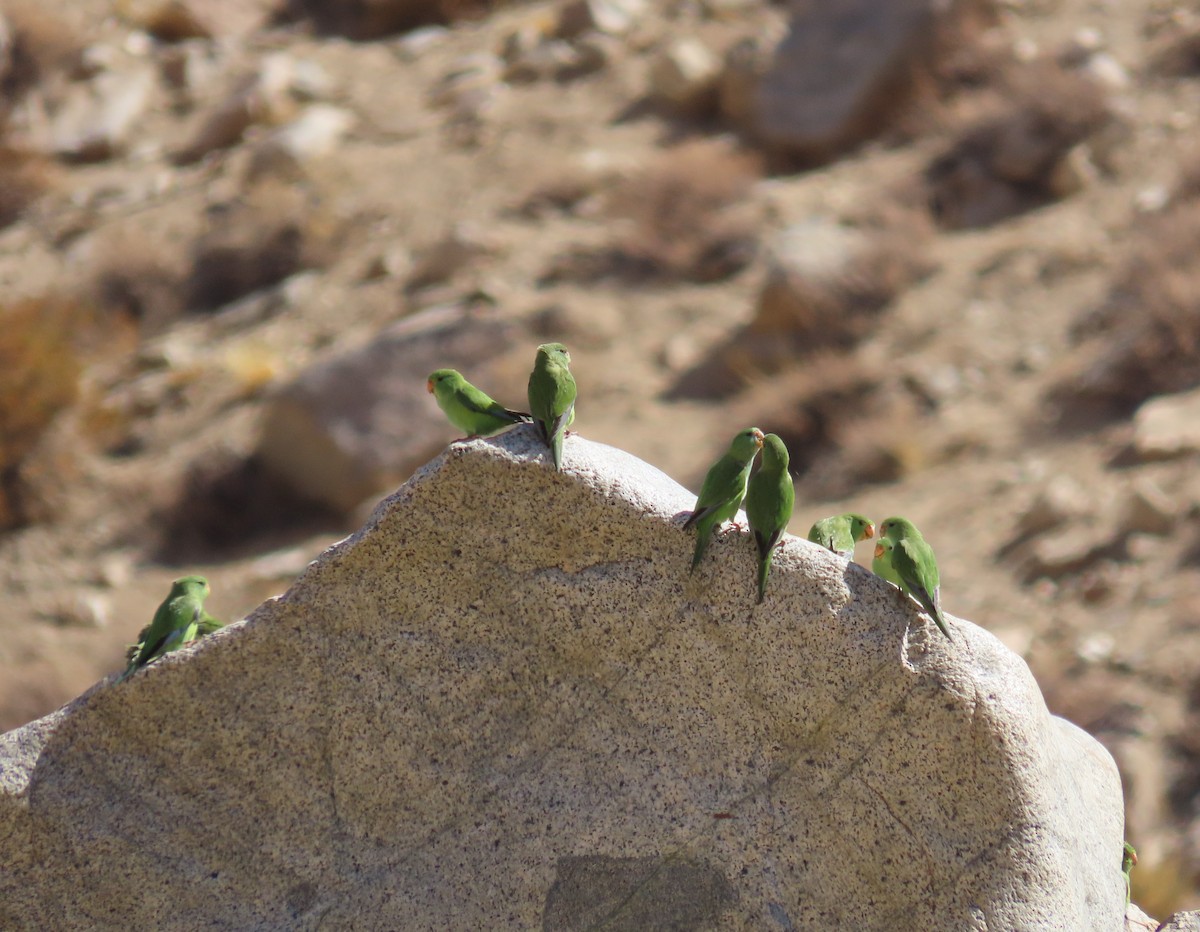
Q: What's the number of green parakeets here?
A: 10